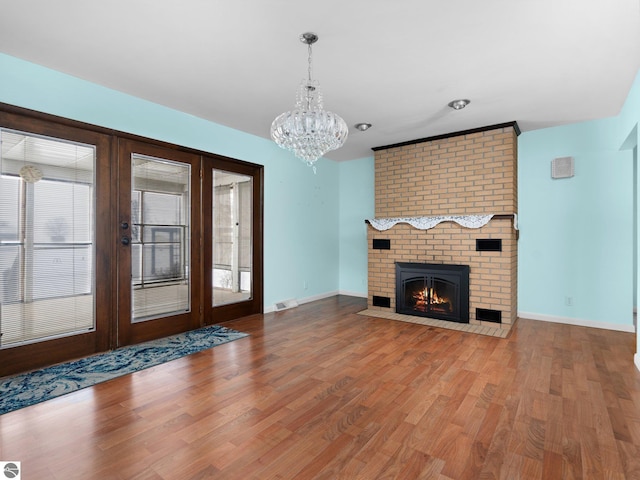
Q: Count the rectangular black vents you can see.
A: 4